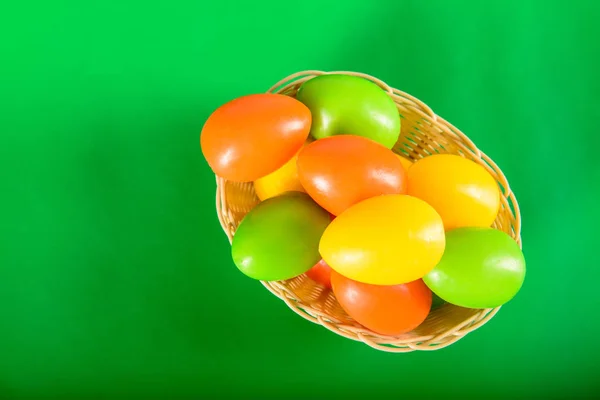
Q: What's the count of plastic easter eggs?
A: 11